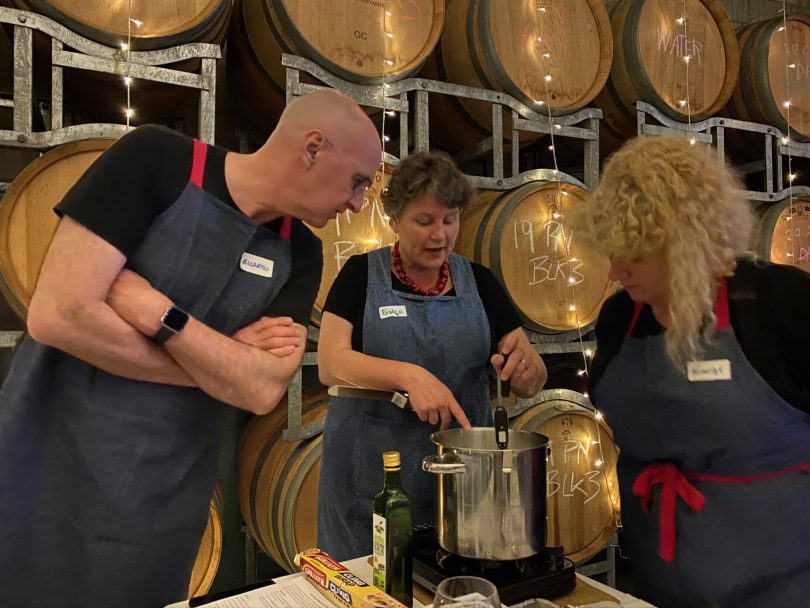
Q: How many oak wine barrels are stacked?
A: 12